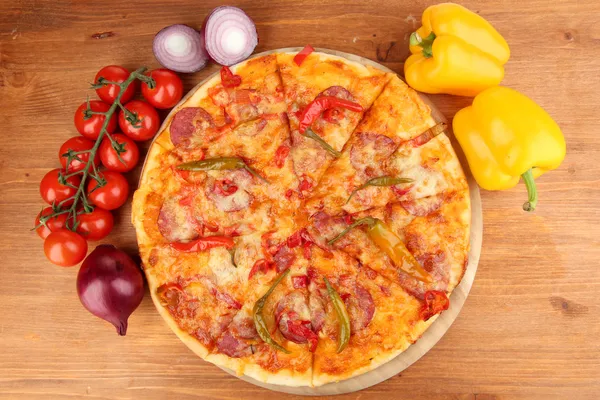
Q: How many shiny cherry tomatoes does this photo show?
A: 11